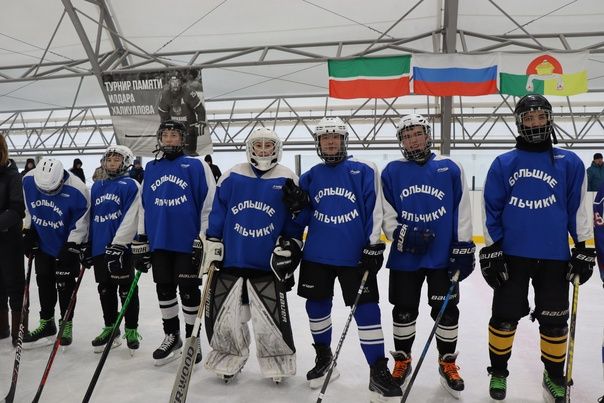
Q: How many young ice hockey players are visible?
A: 7